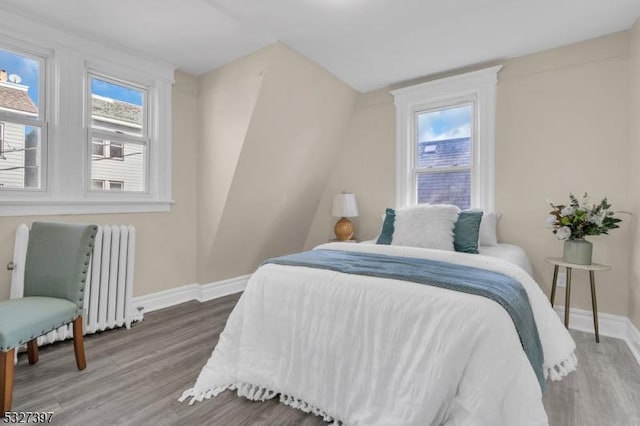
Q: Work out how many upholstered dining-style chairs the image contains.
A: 1